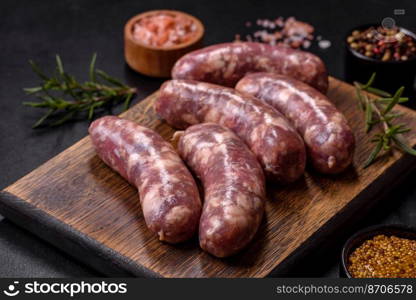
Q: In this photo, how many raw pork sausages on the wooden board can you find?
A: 5